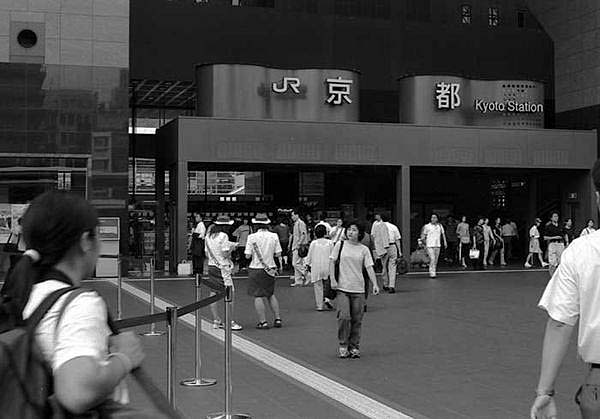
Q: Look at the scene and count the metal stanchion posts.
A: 5